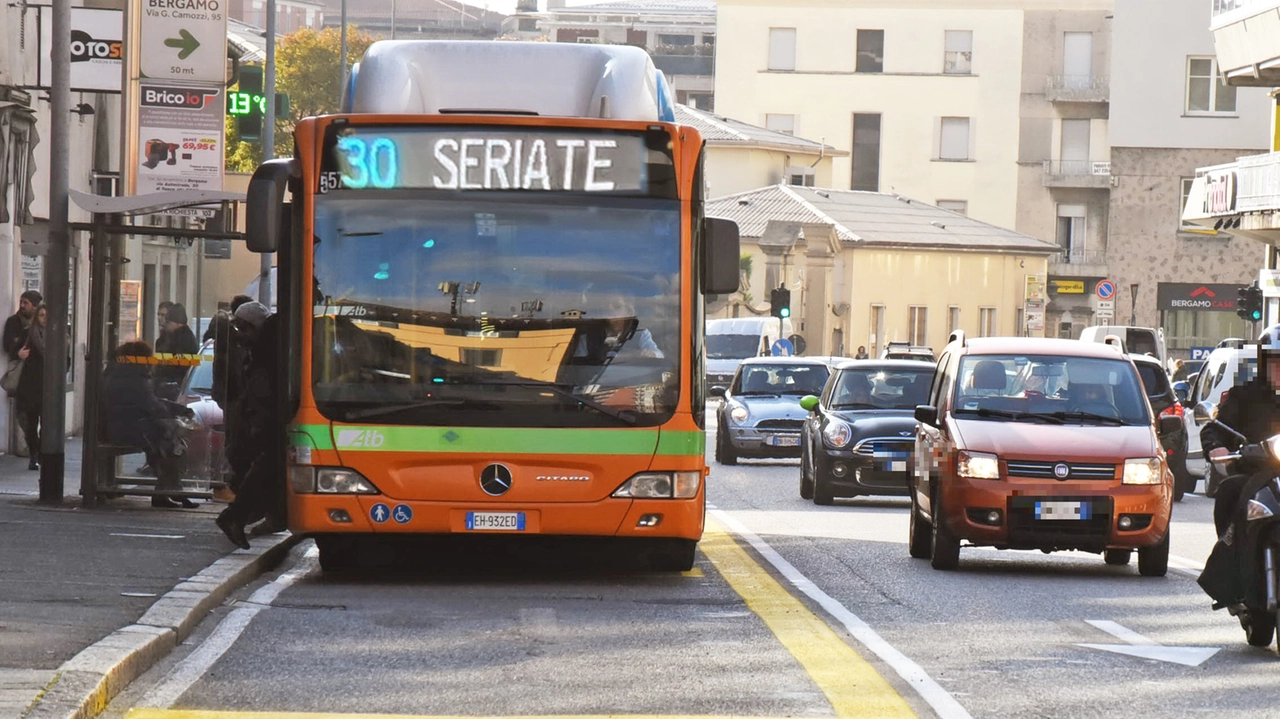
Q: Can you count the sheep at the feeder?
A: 0